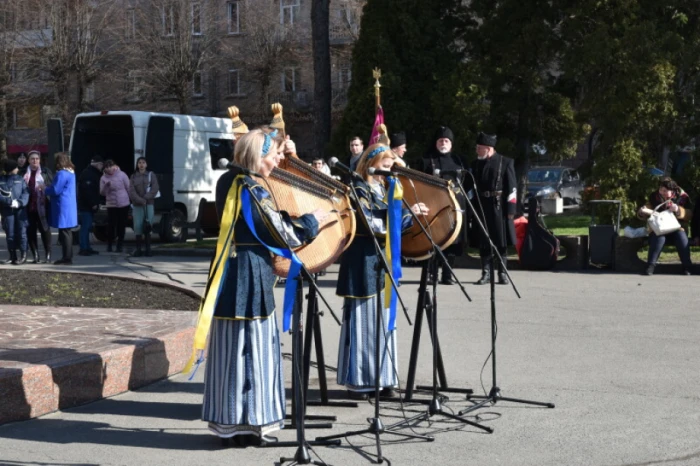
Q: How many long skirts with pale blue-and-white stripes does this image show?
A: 2